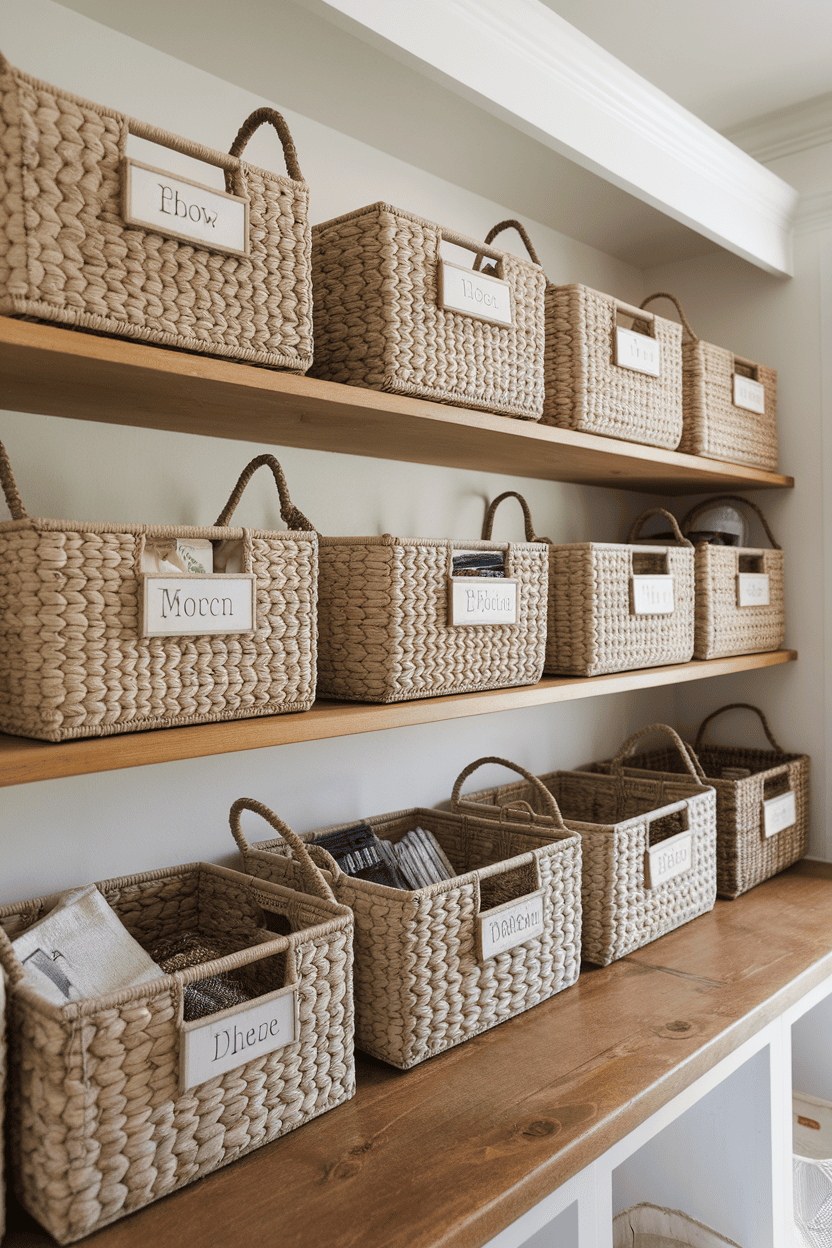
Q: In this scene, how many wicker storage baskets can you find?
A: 12